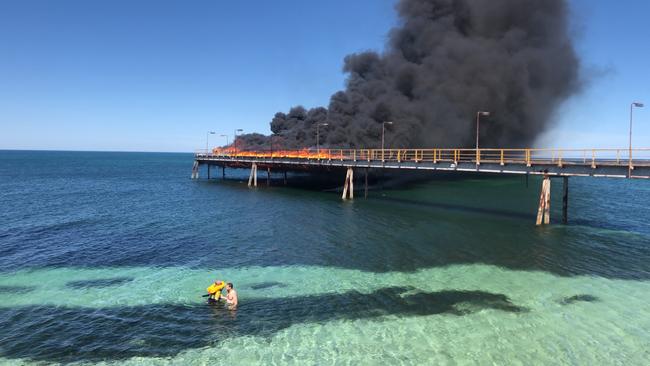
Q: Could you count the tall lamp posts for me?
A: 7